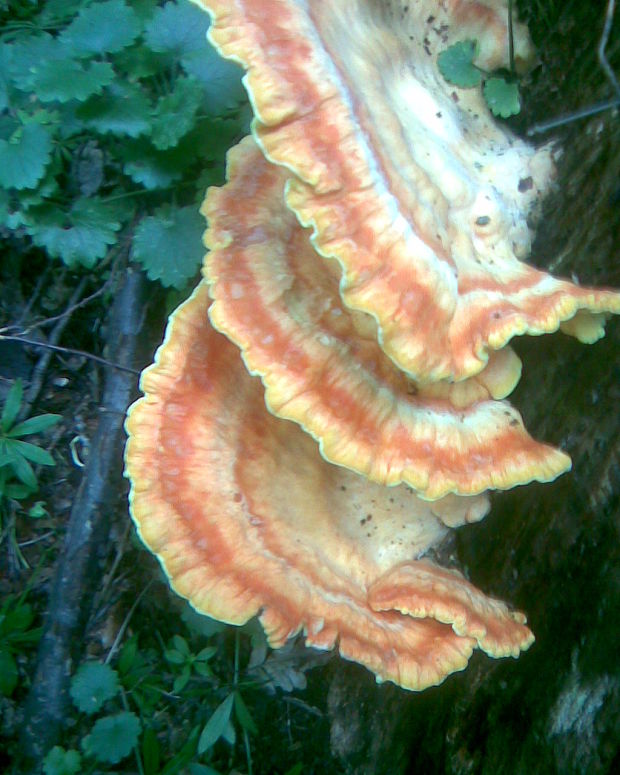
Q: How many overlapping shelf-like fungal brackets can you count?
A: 3